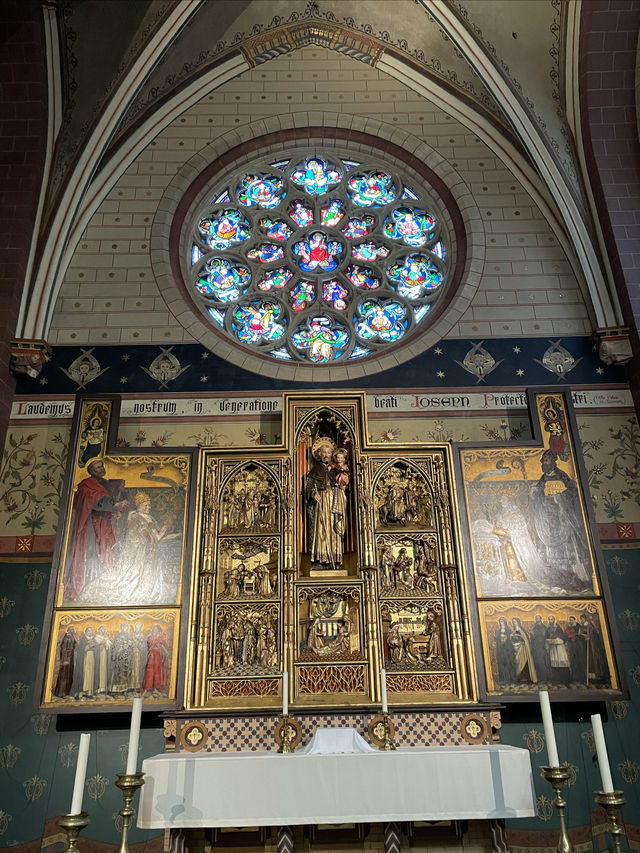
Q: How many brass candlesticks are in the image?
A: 6